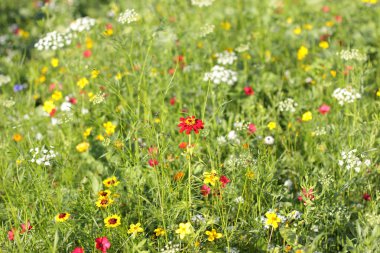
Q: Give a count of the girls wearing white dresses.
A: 0